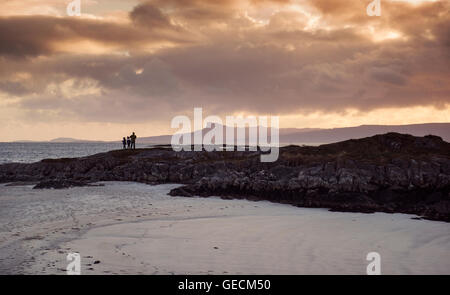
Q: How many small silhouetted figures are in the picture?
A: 3